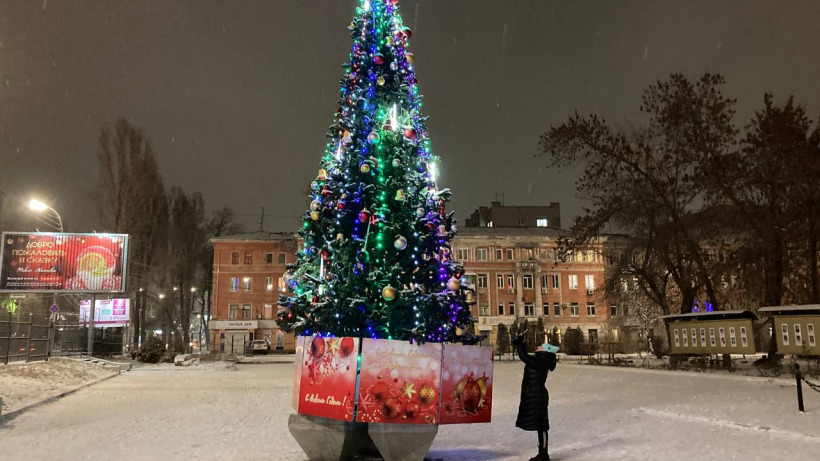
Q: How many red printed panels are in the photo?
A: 3